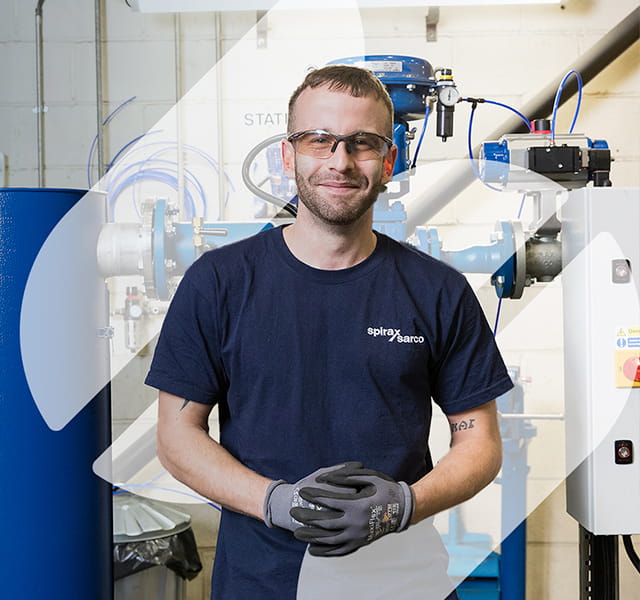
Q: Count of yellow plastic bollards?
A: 0